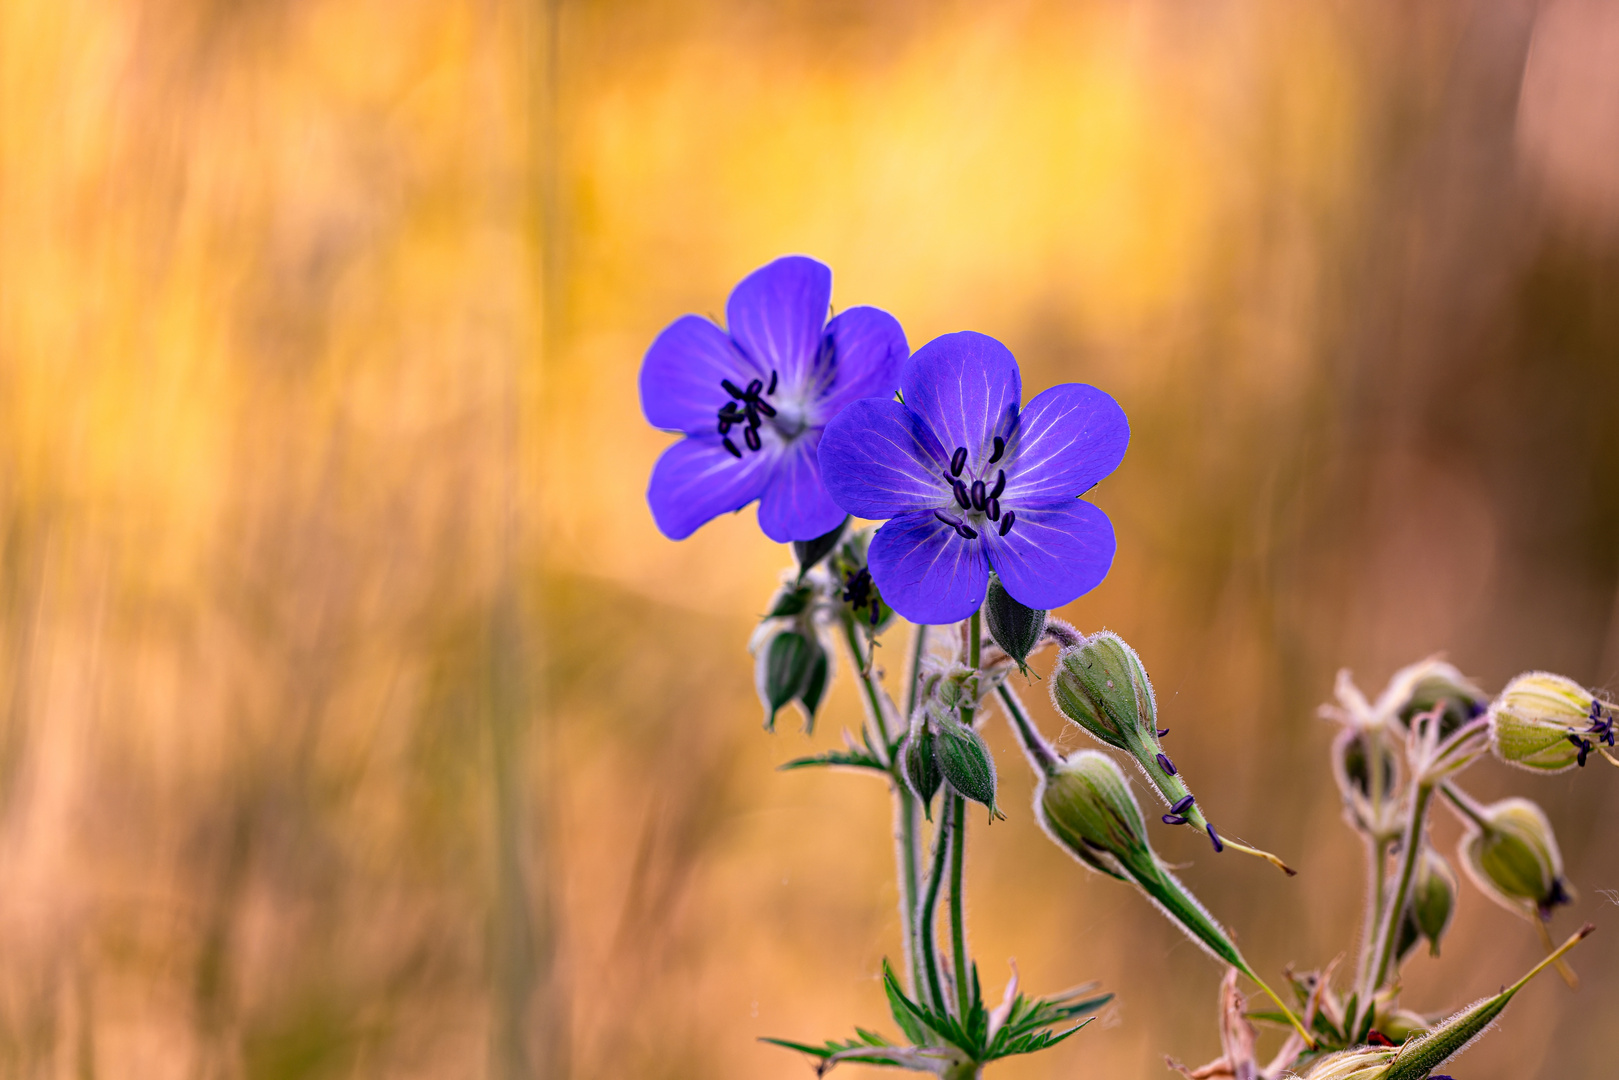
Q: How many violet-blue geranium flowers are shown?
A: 2